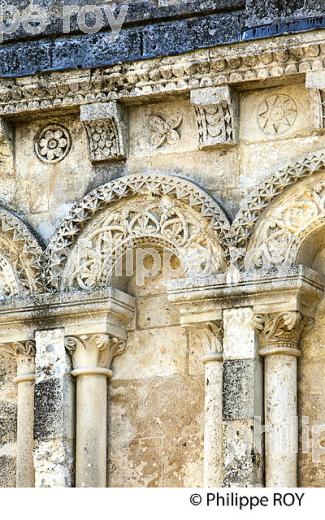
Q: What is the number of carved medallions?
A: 3